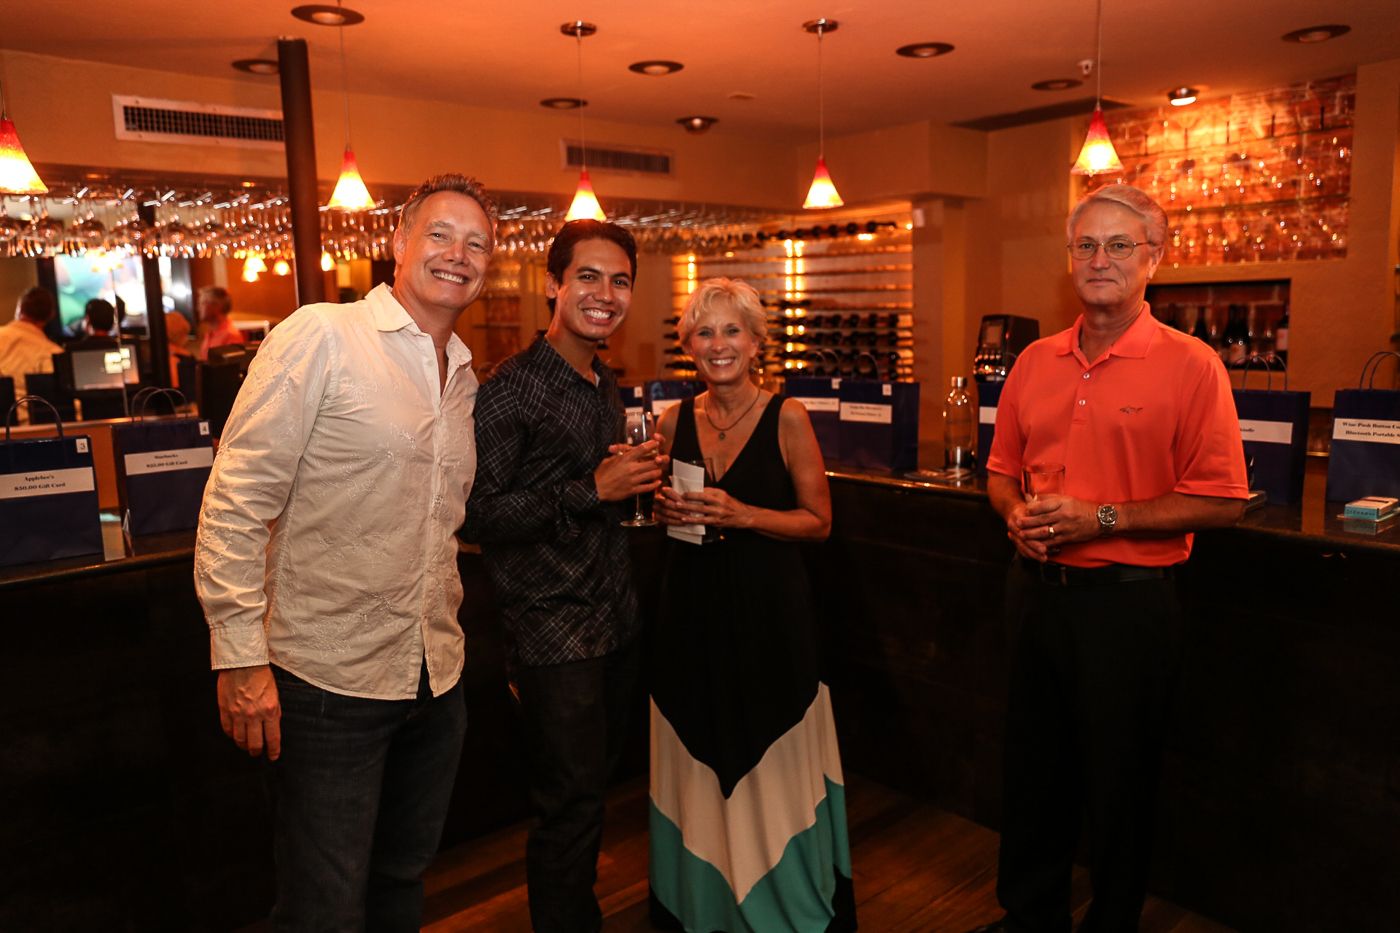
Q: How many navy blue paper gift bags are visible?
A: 9